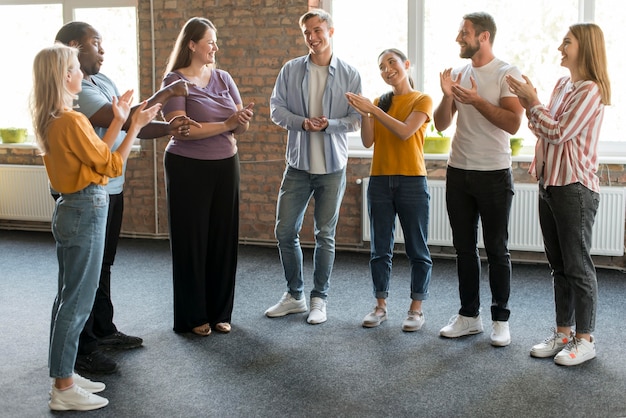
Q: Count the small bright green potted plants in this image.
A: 3